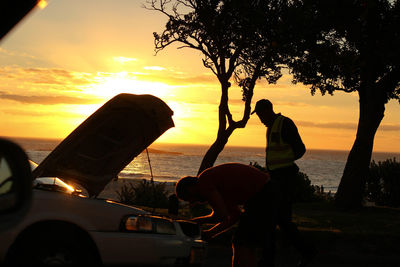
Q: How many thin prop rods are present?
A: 1